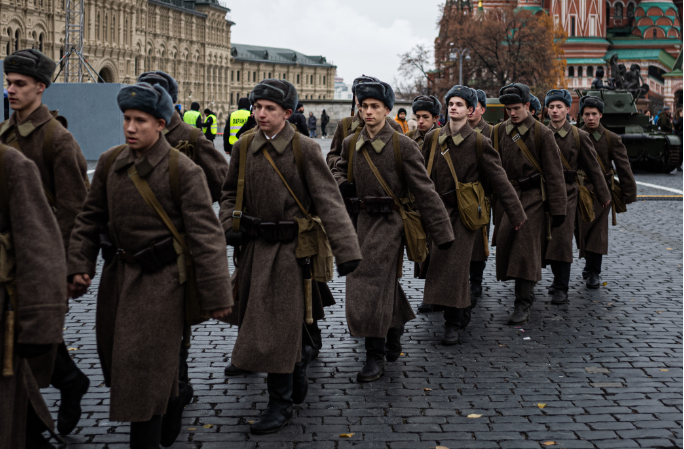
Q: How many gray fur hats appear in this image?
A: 13